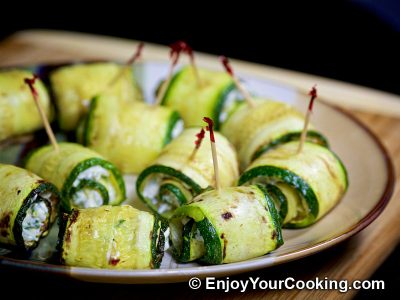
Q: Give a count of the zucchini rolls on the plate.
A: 11